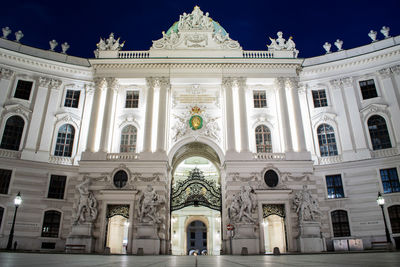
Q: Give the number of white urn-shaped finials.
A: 8